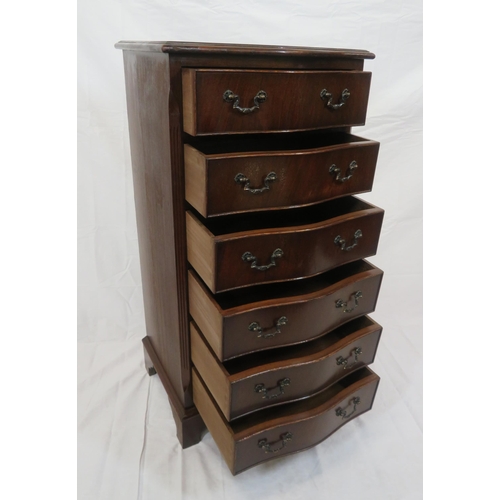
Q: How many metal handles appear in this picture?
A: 12